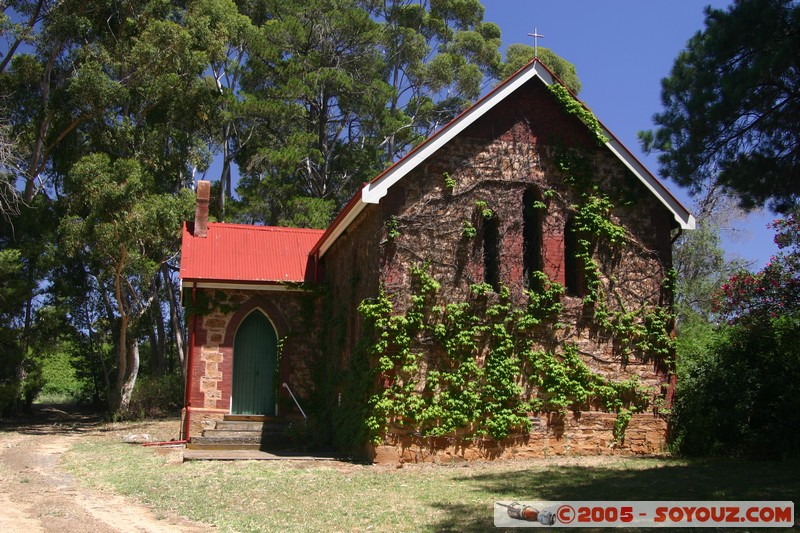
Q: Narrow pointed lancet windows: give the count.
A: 3